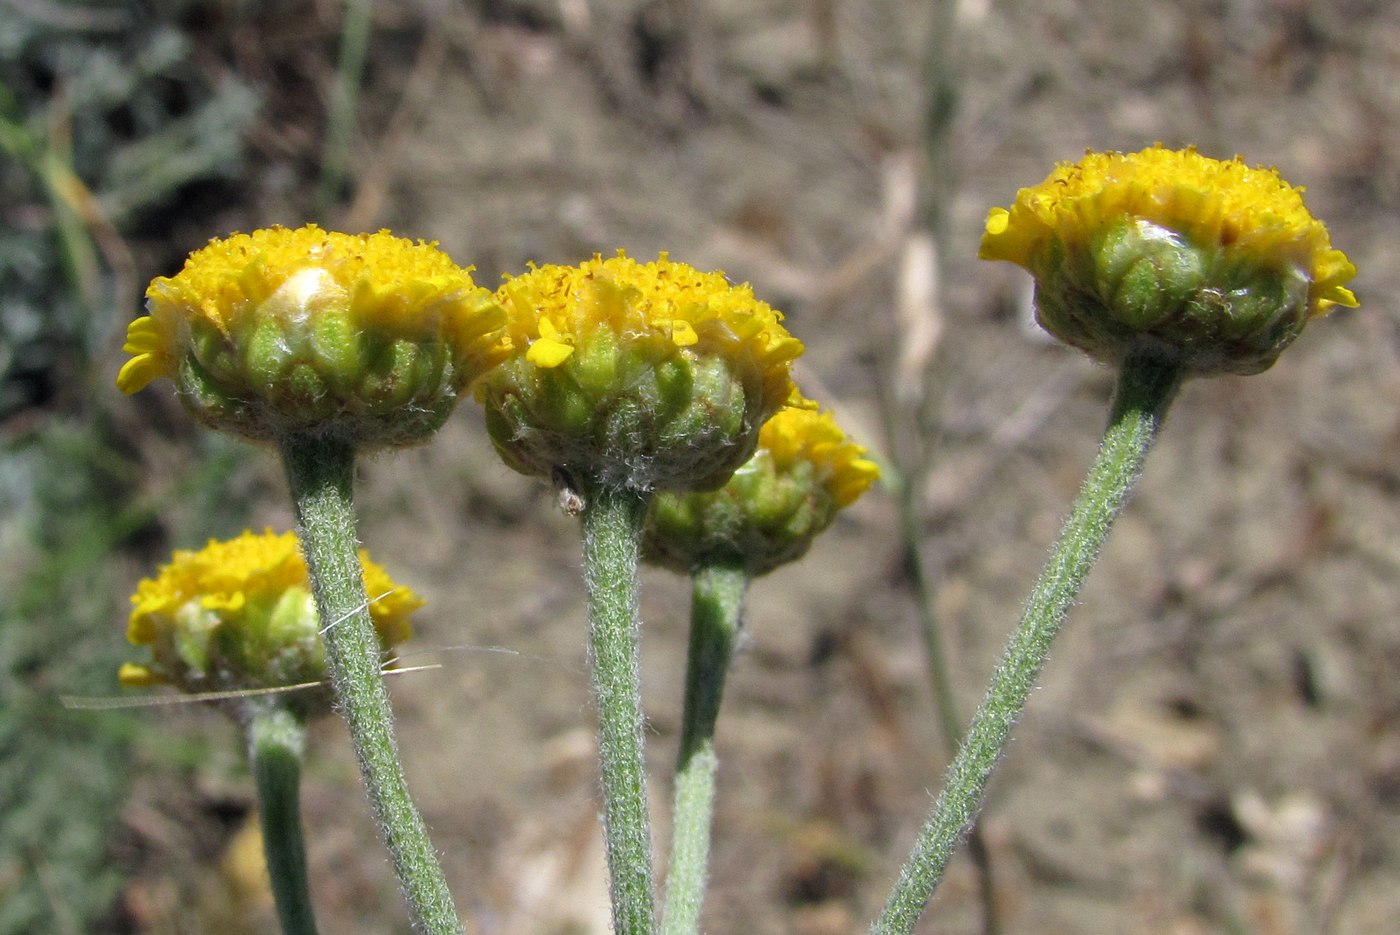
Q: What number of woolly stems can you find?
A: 5